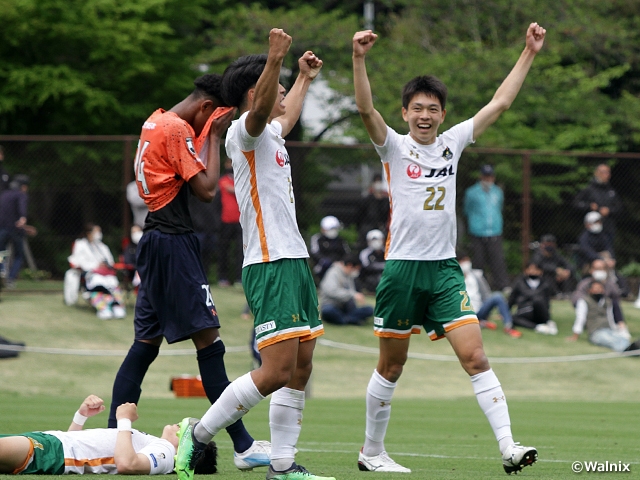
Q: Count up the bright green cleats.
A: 2